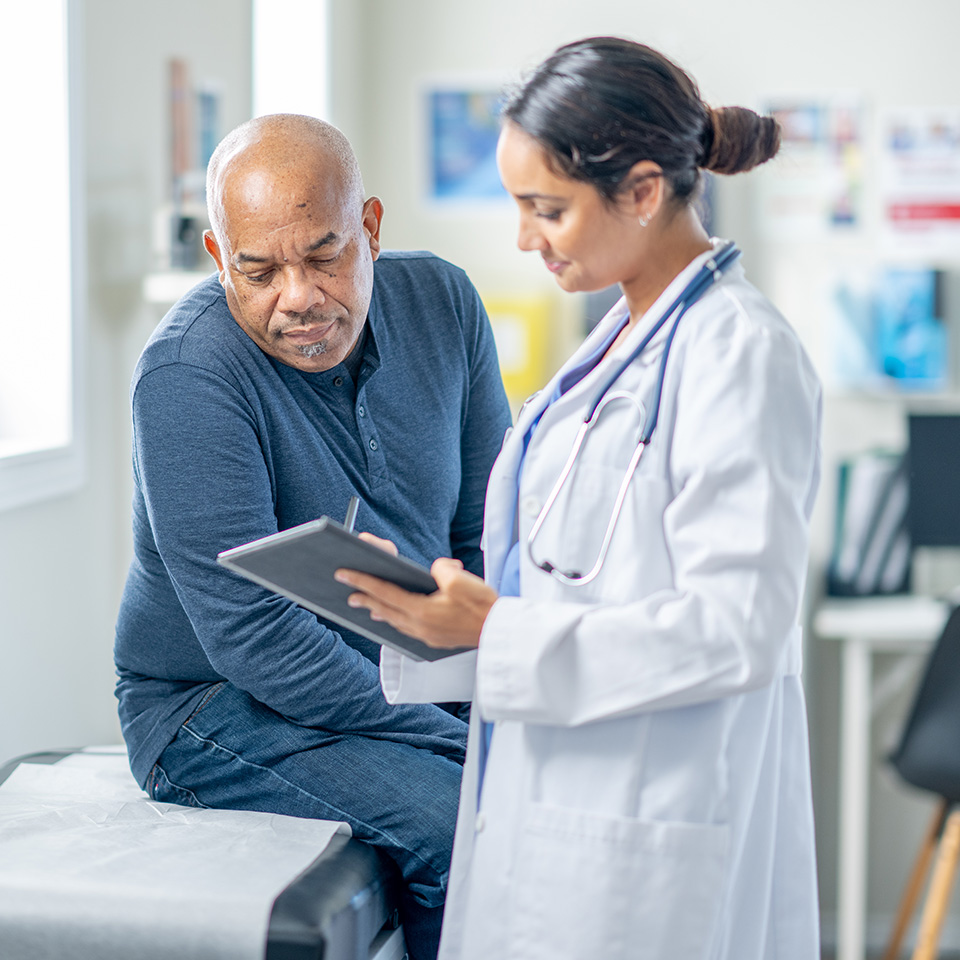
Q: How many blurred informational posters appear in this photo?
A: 3